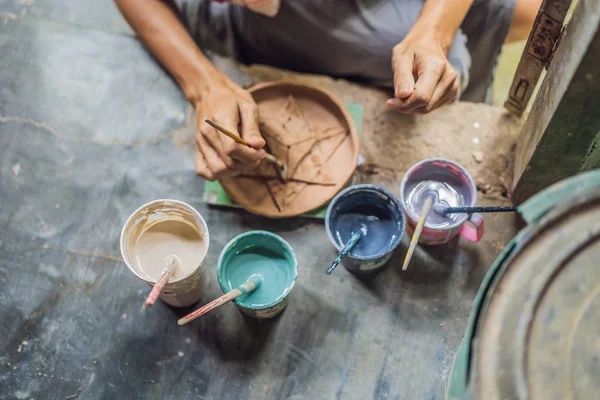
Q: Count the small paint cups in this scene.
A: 4